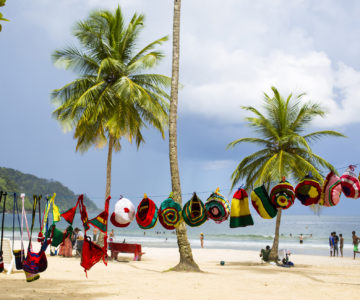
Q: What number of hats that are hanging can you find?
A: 11